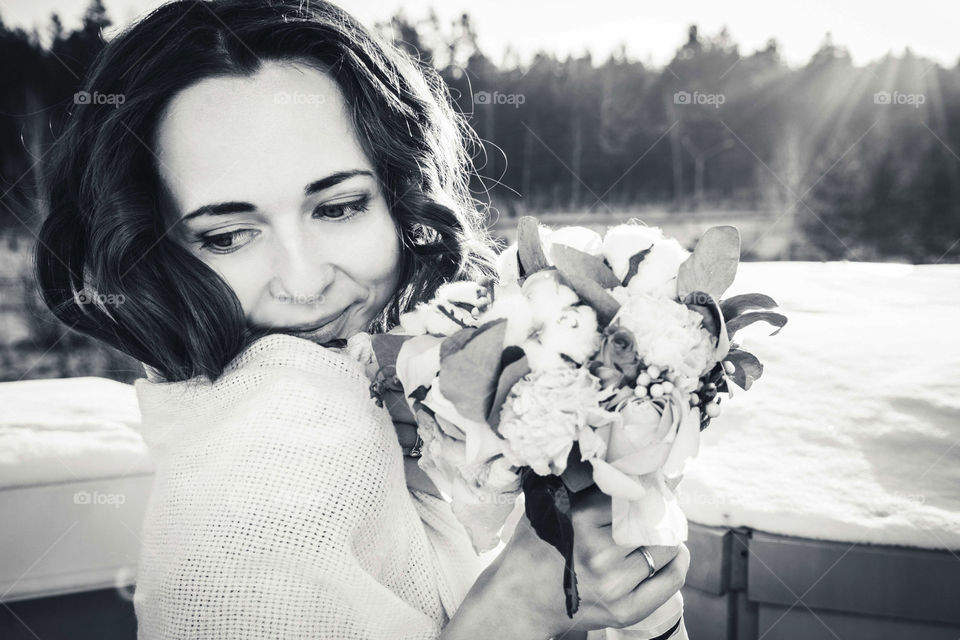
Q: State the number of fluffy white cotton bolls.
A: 3